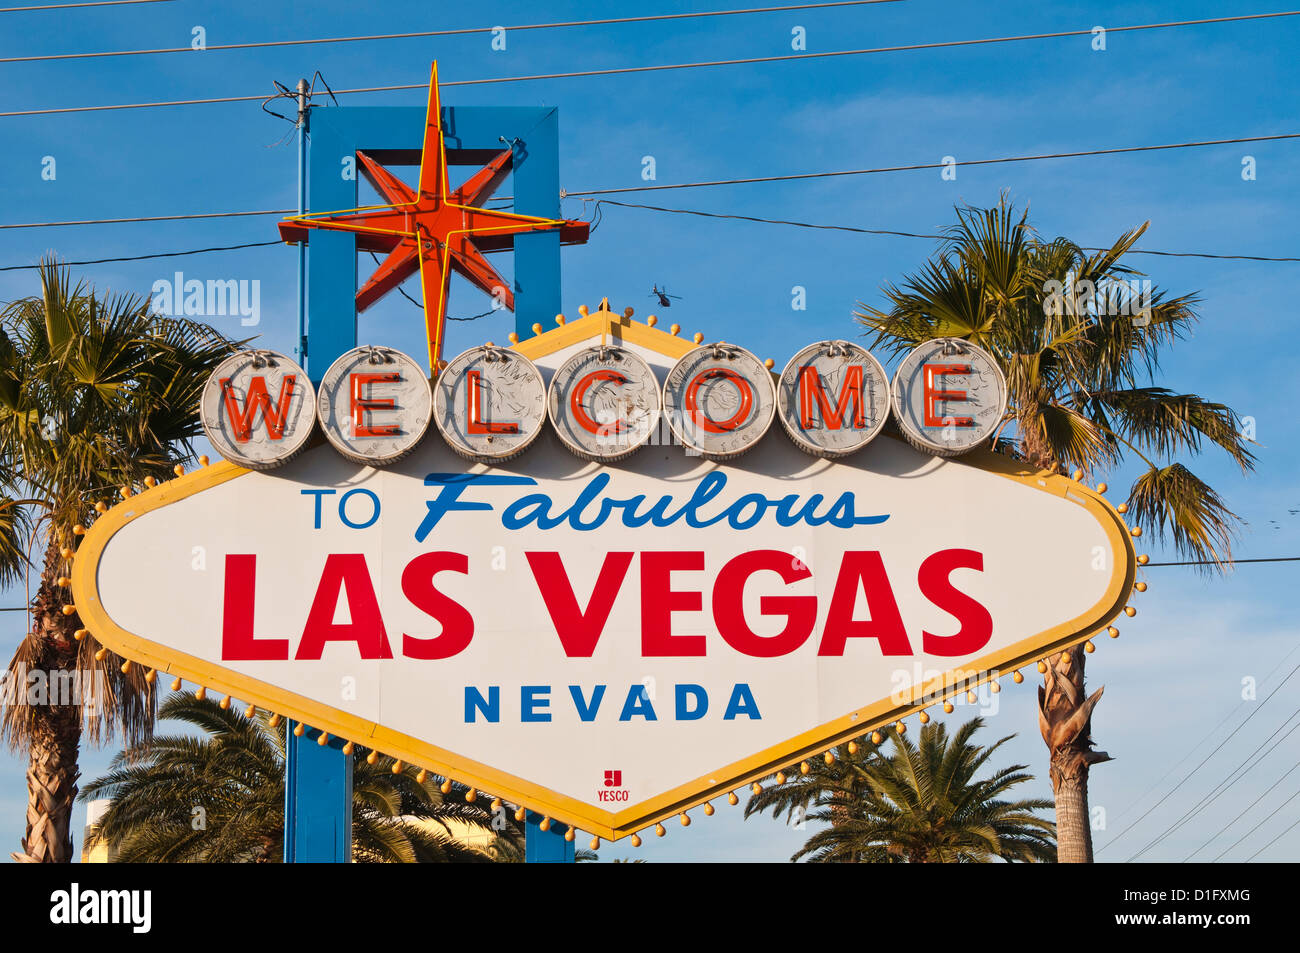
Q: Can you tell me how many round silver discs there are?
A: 7